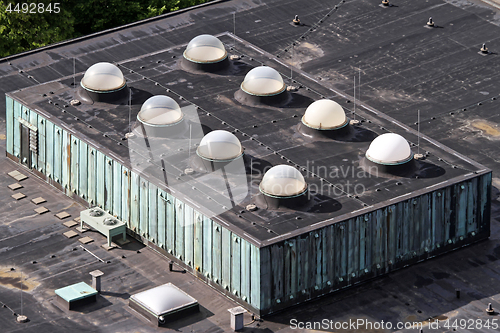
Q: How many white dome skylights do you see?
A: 8